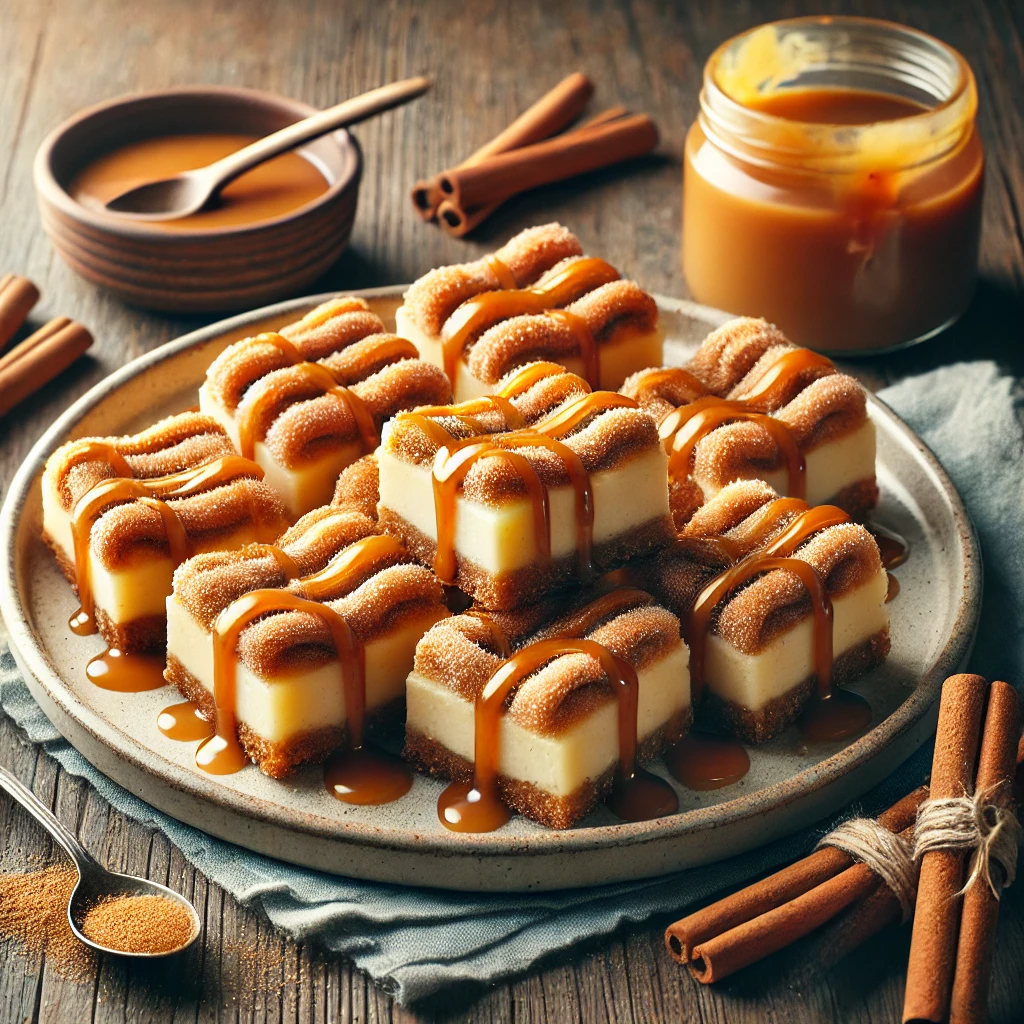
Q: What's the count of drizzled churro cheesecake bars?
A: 8